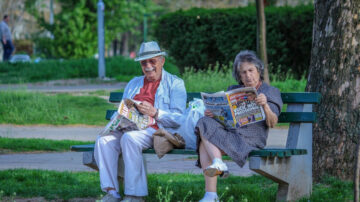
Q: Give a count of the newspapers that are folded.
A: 1